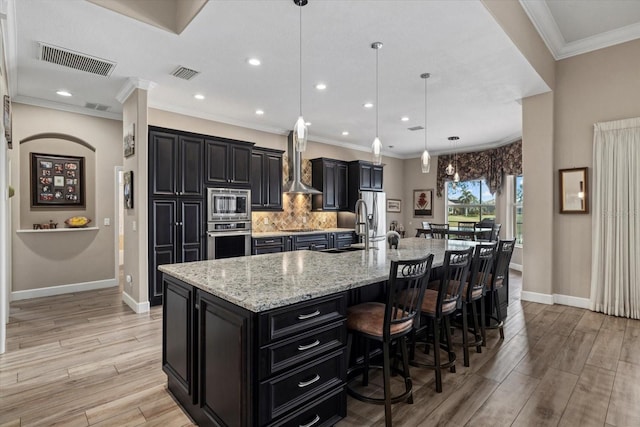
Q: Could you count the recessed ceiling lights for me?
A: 9